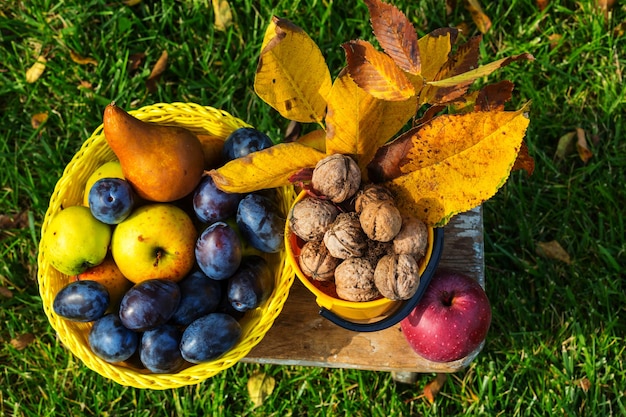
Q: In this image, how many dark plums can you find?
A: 12